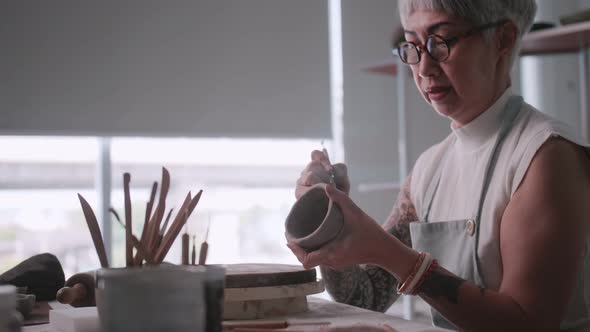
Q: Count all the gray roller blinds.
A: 1